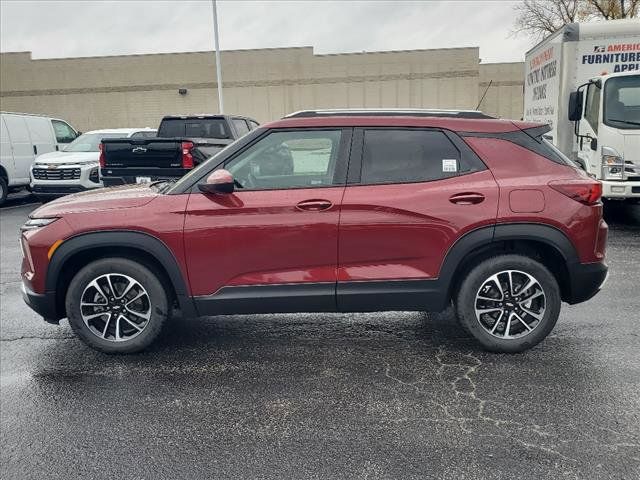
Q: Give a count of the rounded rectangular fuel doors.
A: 1